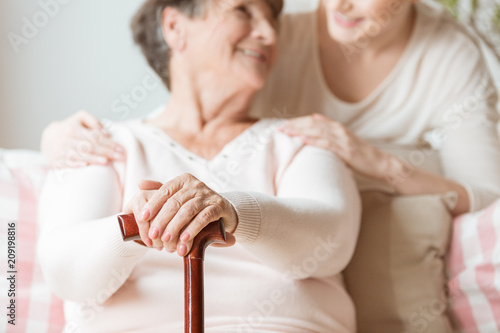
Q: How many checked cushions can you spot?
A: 2